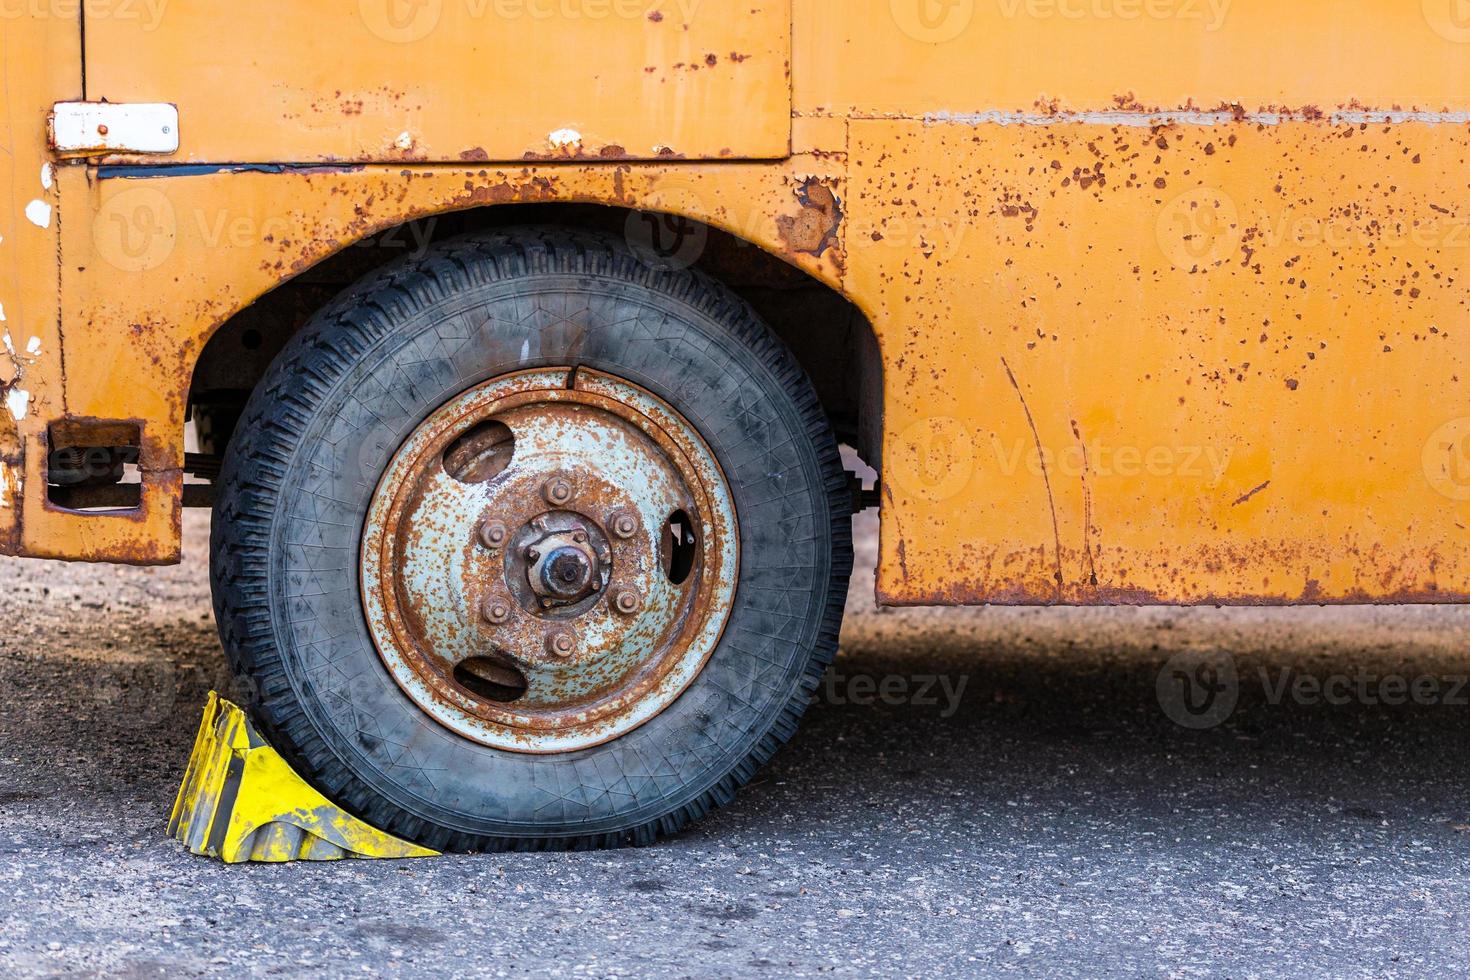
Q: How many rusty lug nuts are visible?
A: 6